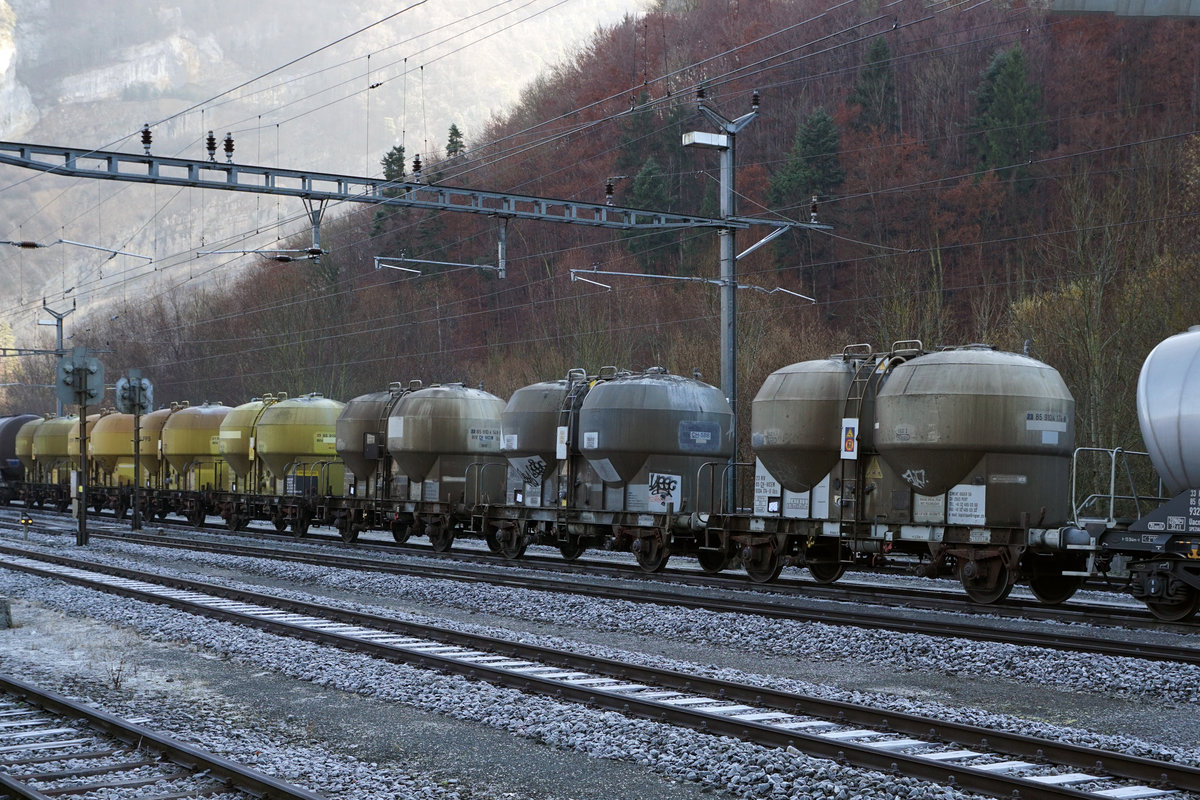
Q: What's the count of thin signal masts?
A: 2